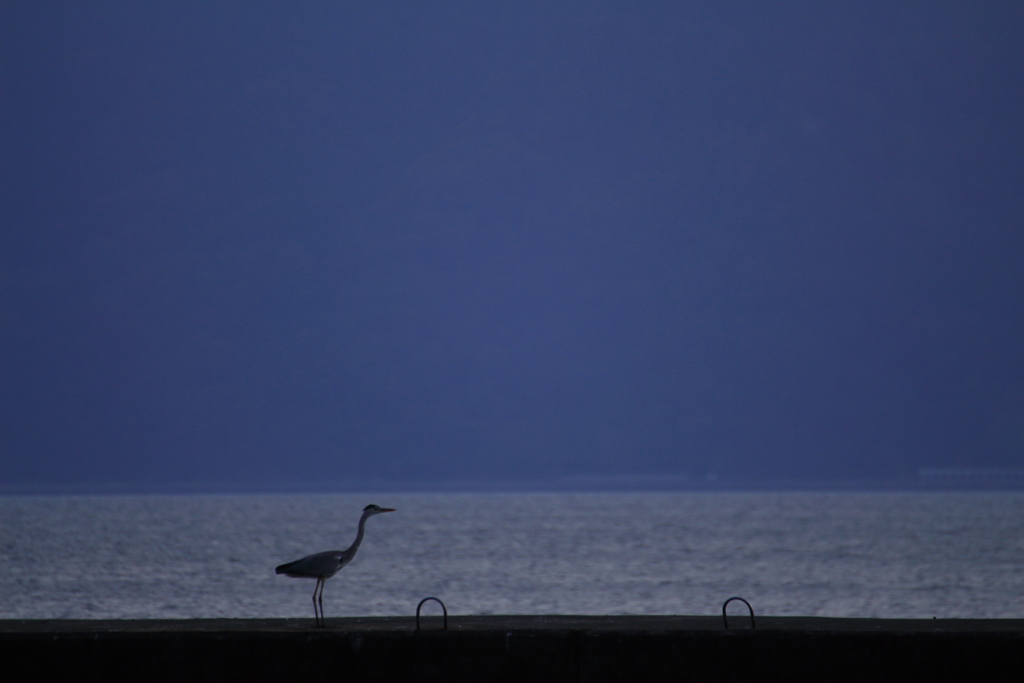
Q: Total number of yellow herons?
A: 0